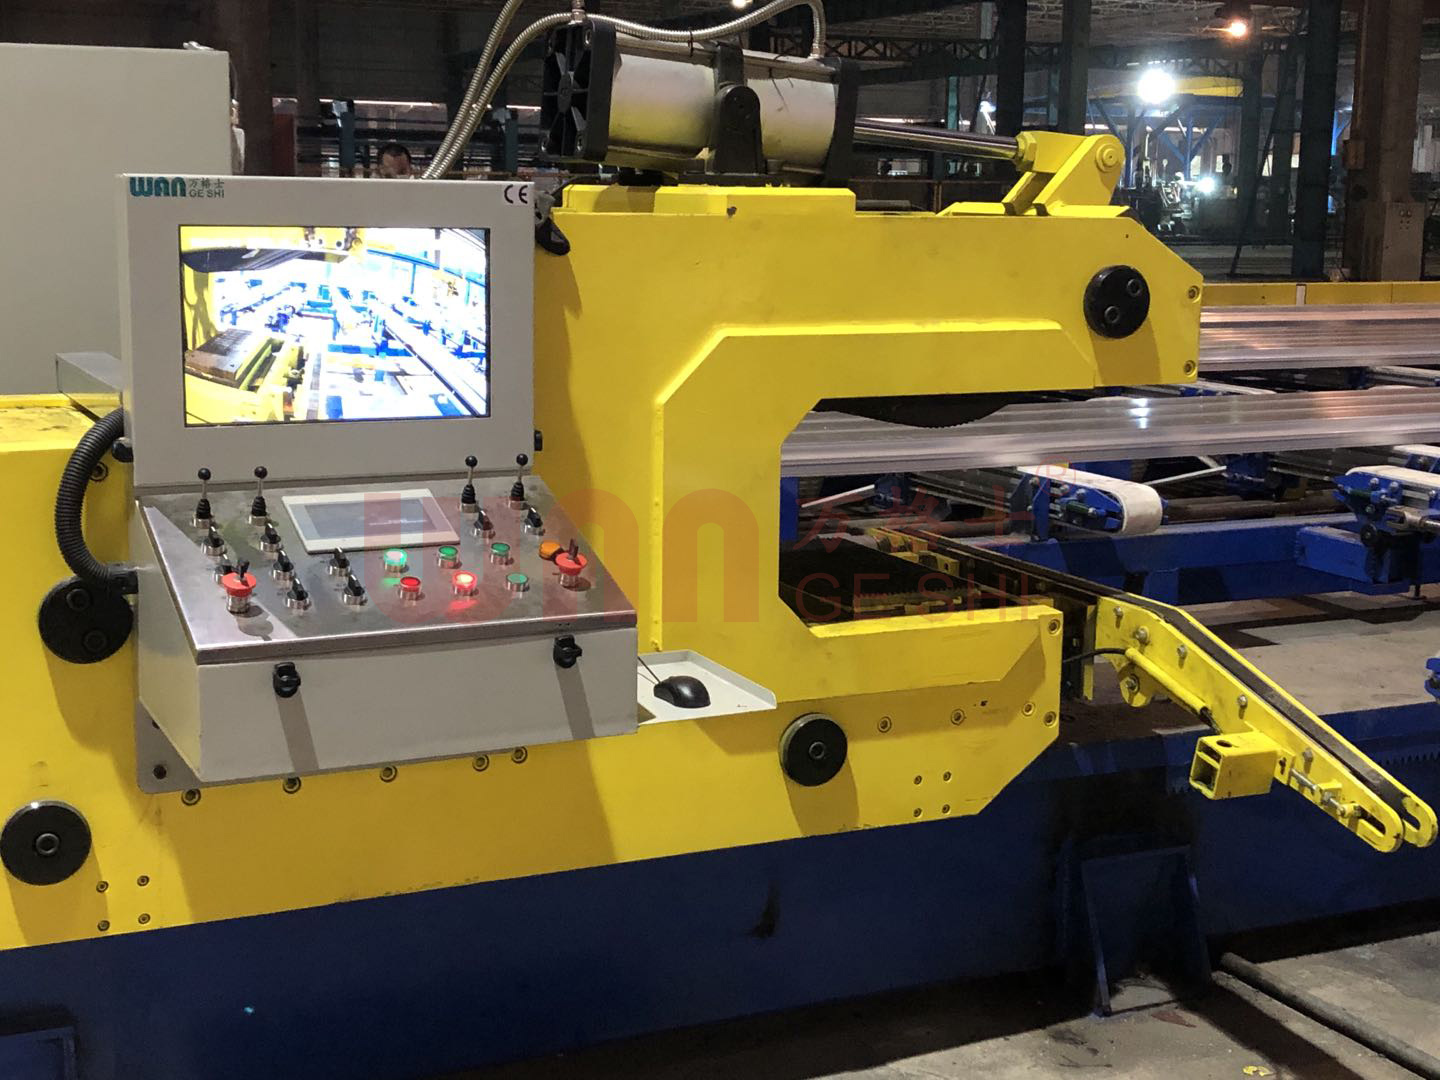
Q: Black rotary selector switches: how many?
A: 9